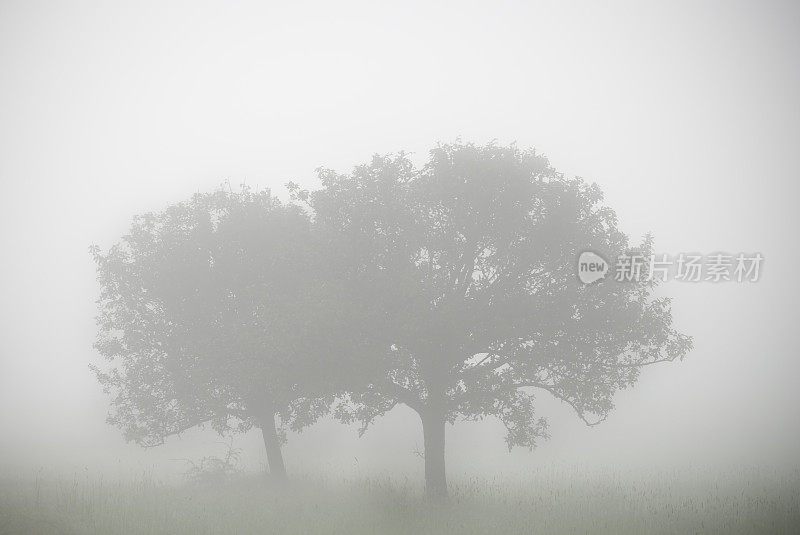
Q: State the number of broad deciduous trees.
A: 2